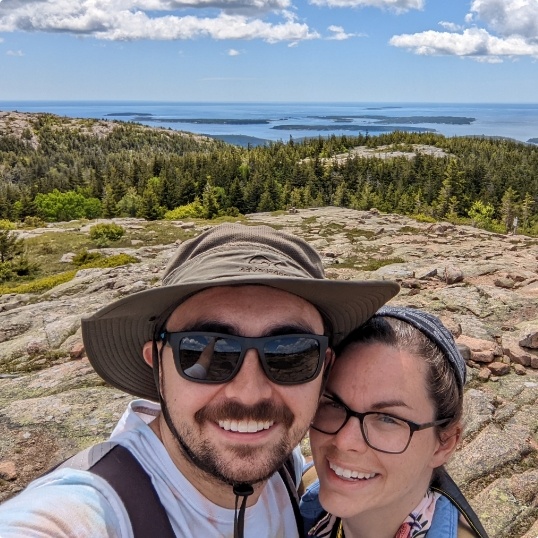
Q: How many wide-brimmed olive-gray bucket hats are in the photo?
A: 1